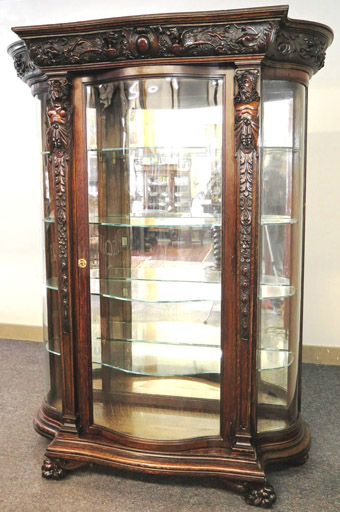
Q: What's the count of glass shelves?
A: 4